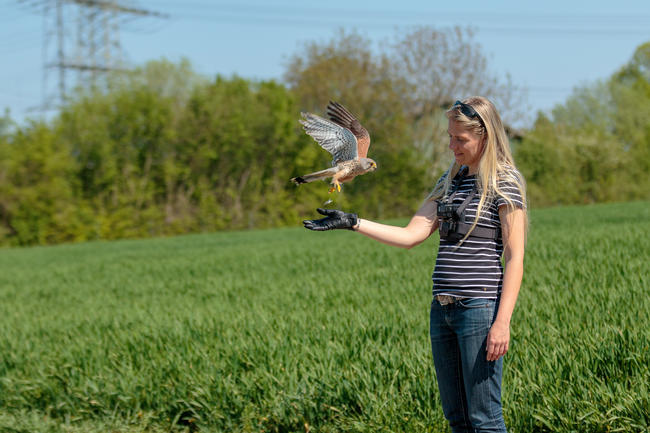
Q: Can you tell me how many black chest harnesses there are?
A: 1